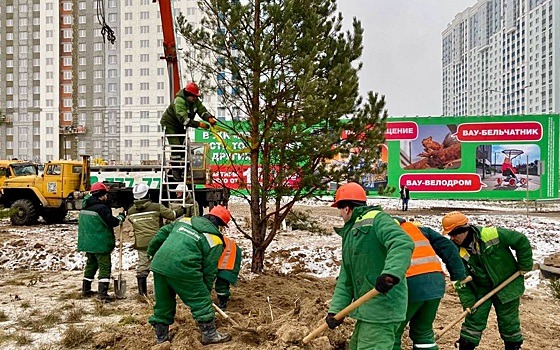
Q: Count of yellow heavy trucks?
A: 2